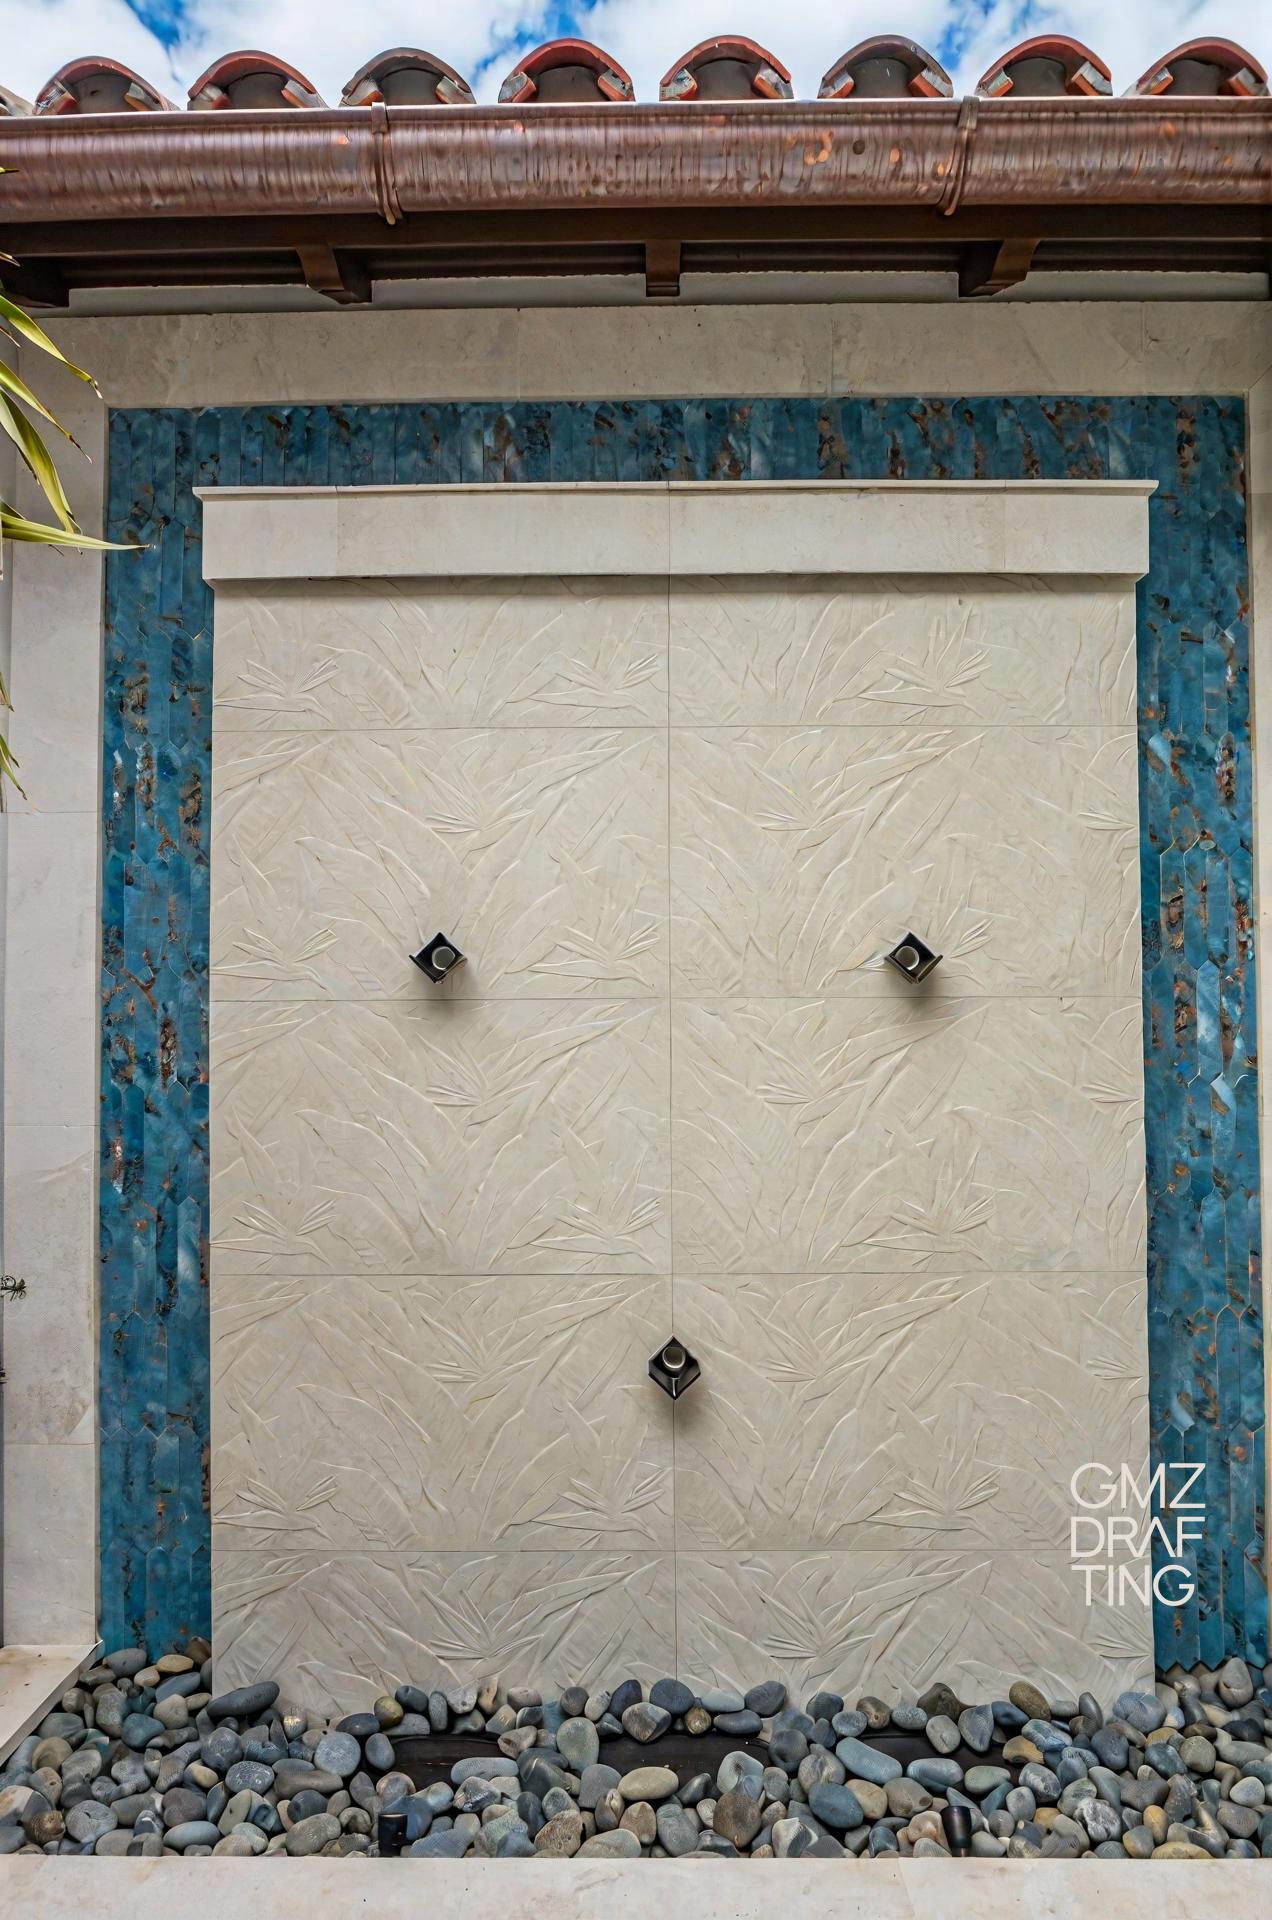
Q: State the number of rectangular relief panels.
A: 10